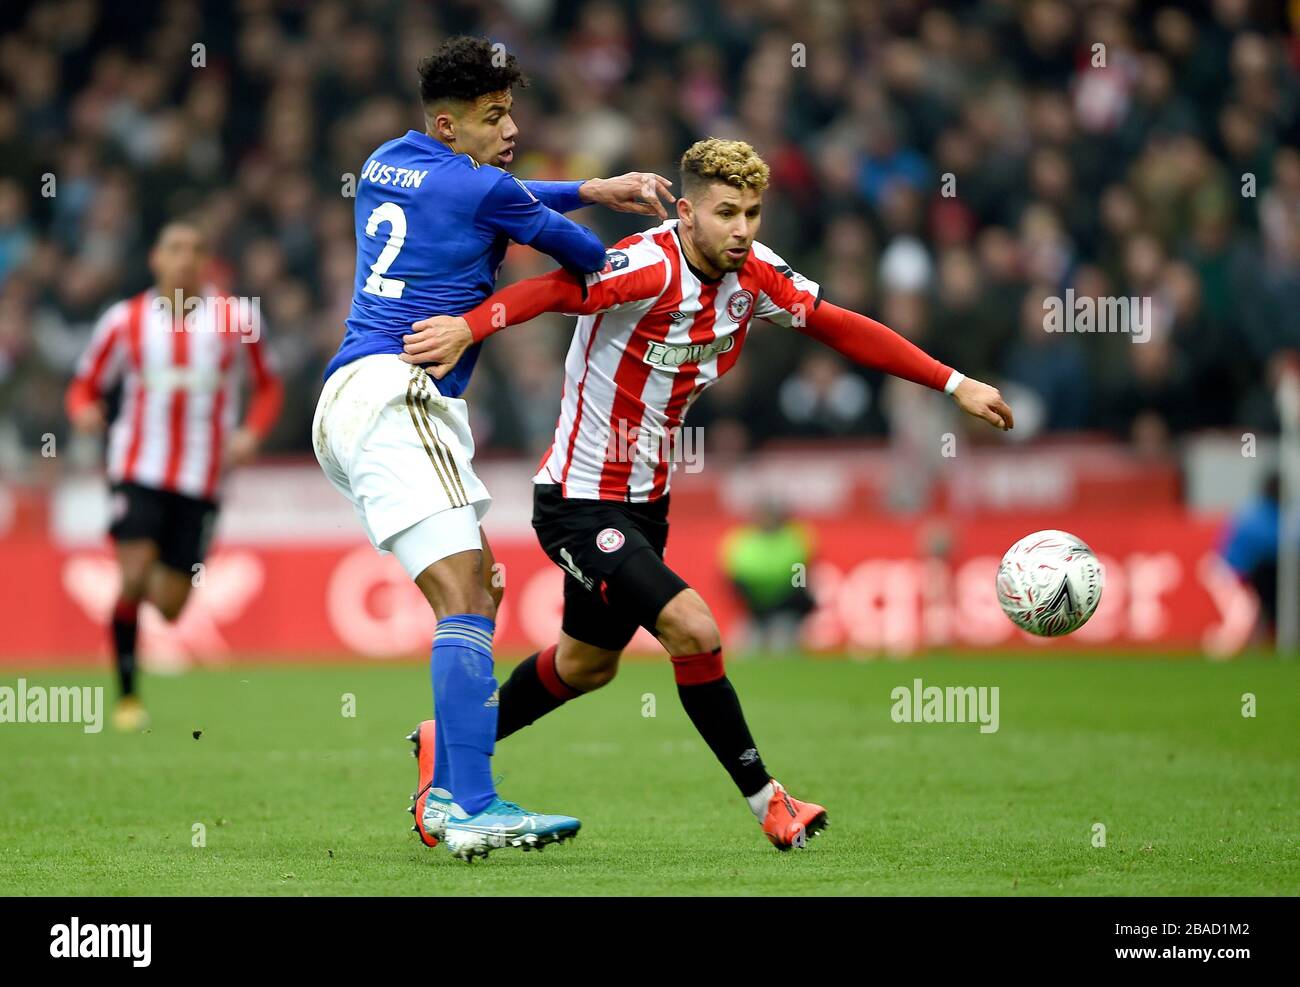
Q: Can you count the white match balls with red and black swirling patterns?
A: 1